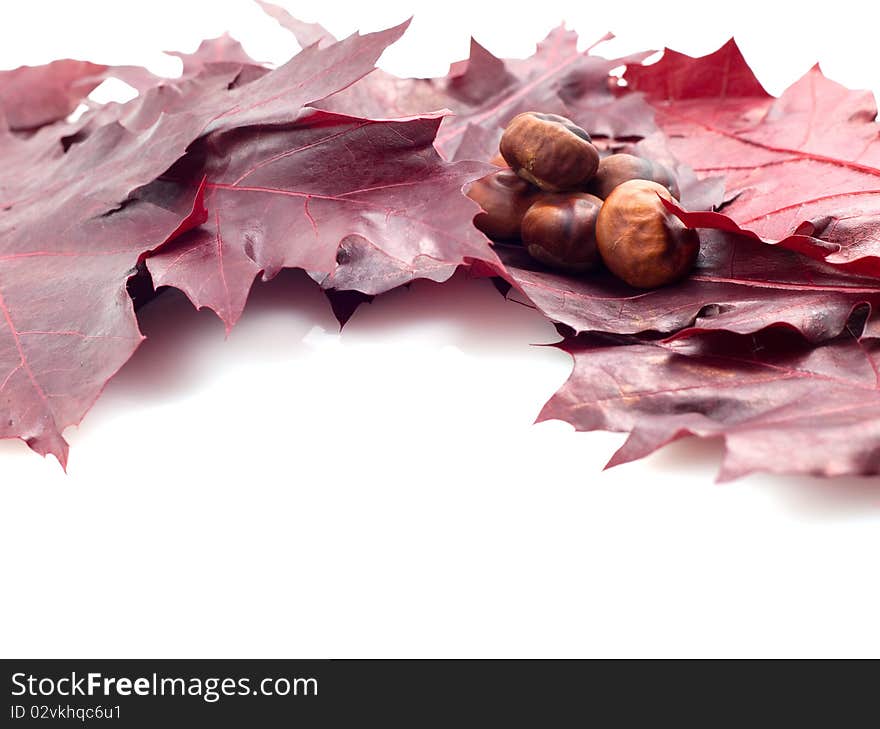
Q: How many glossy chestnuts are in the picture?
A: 5